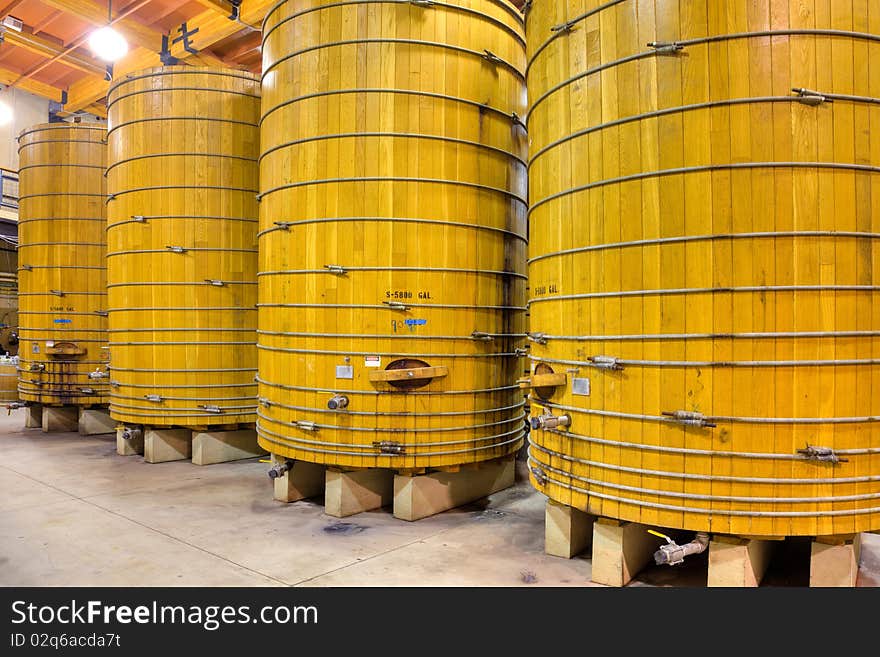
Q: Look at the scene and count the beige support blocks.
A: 13